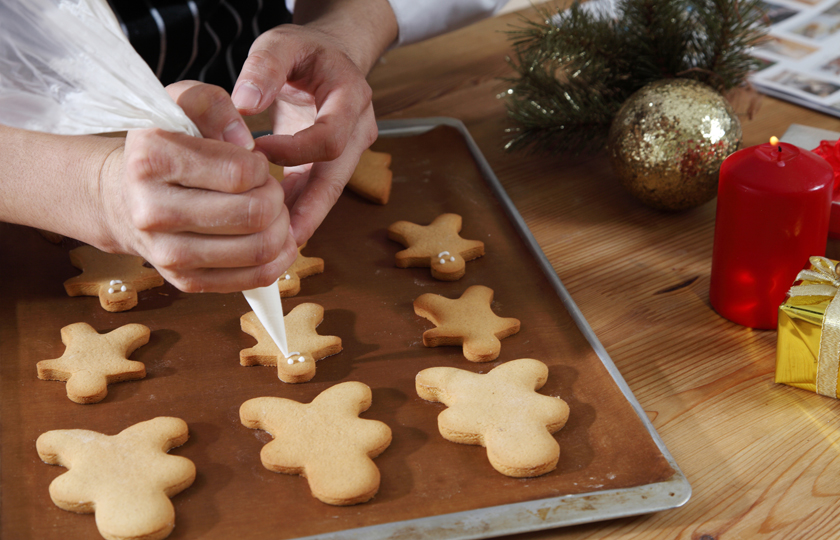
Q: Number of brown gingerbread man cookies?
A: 9